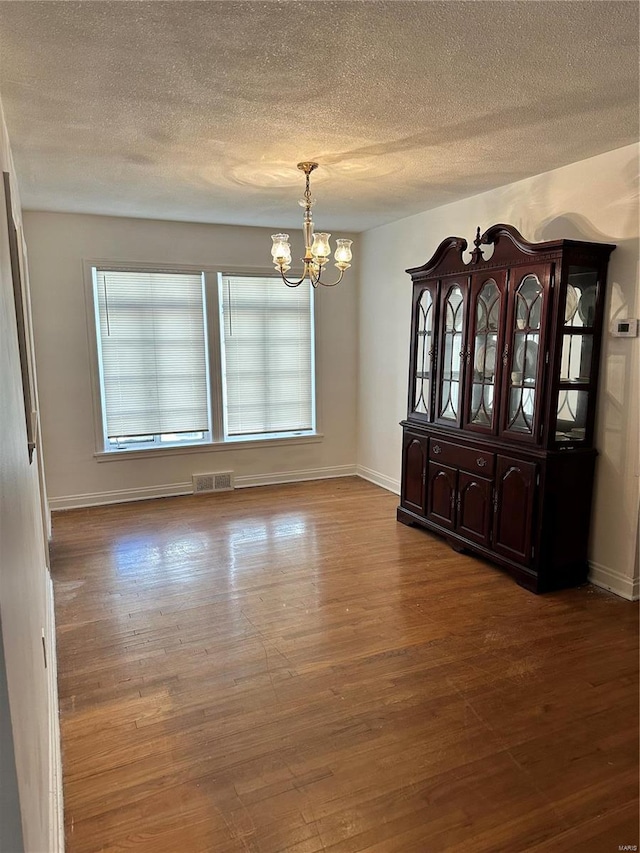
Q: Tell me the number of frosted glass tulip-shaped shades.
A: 5